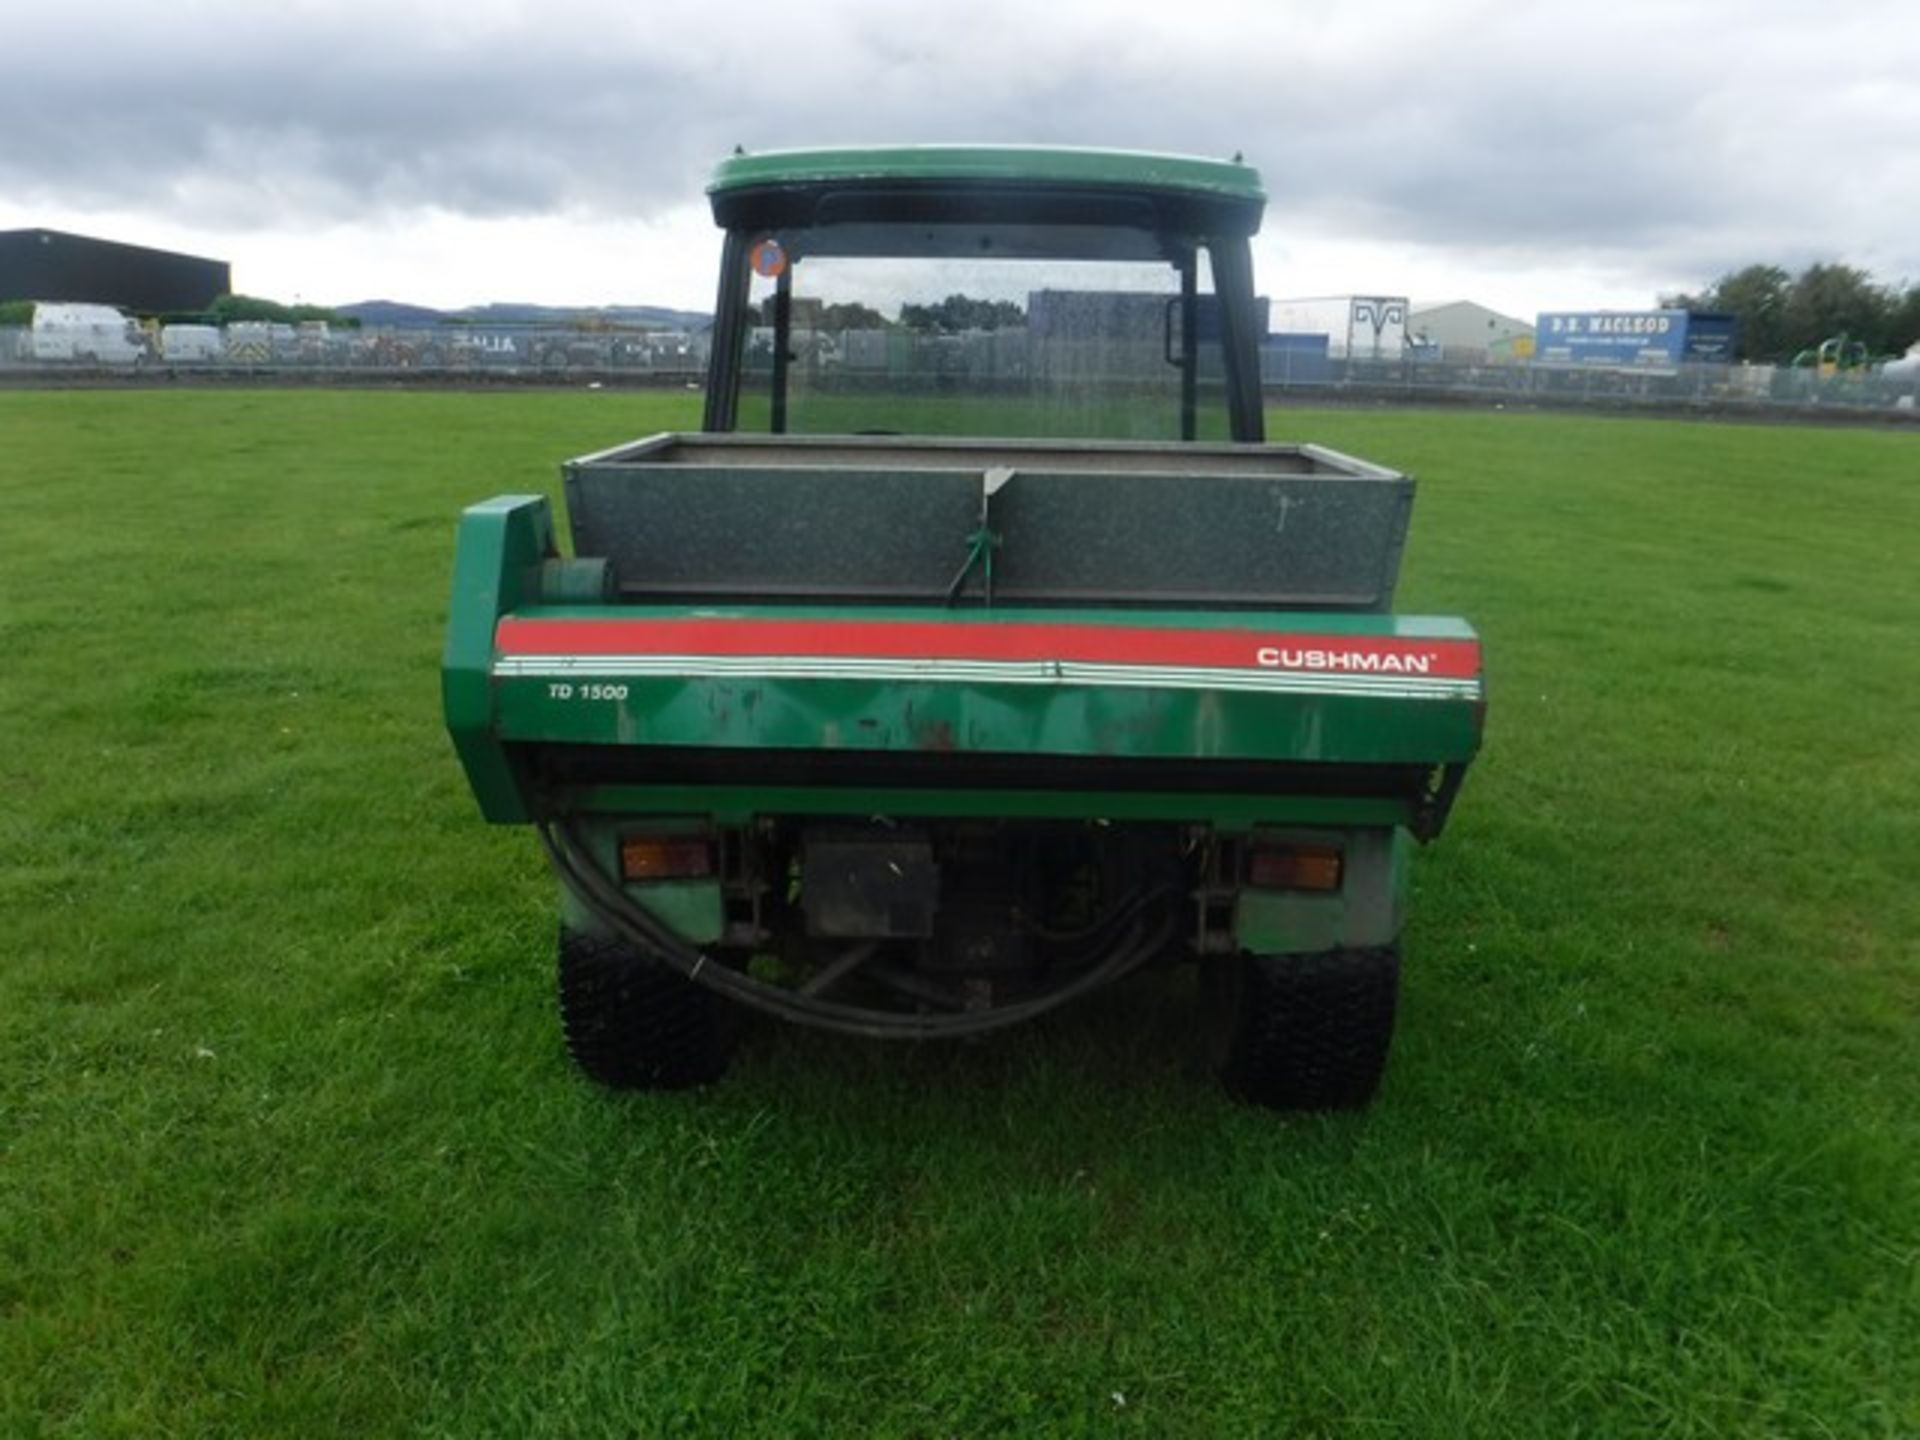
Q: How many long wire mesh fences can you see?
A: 1